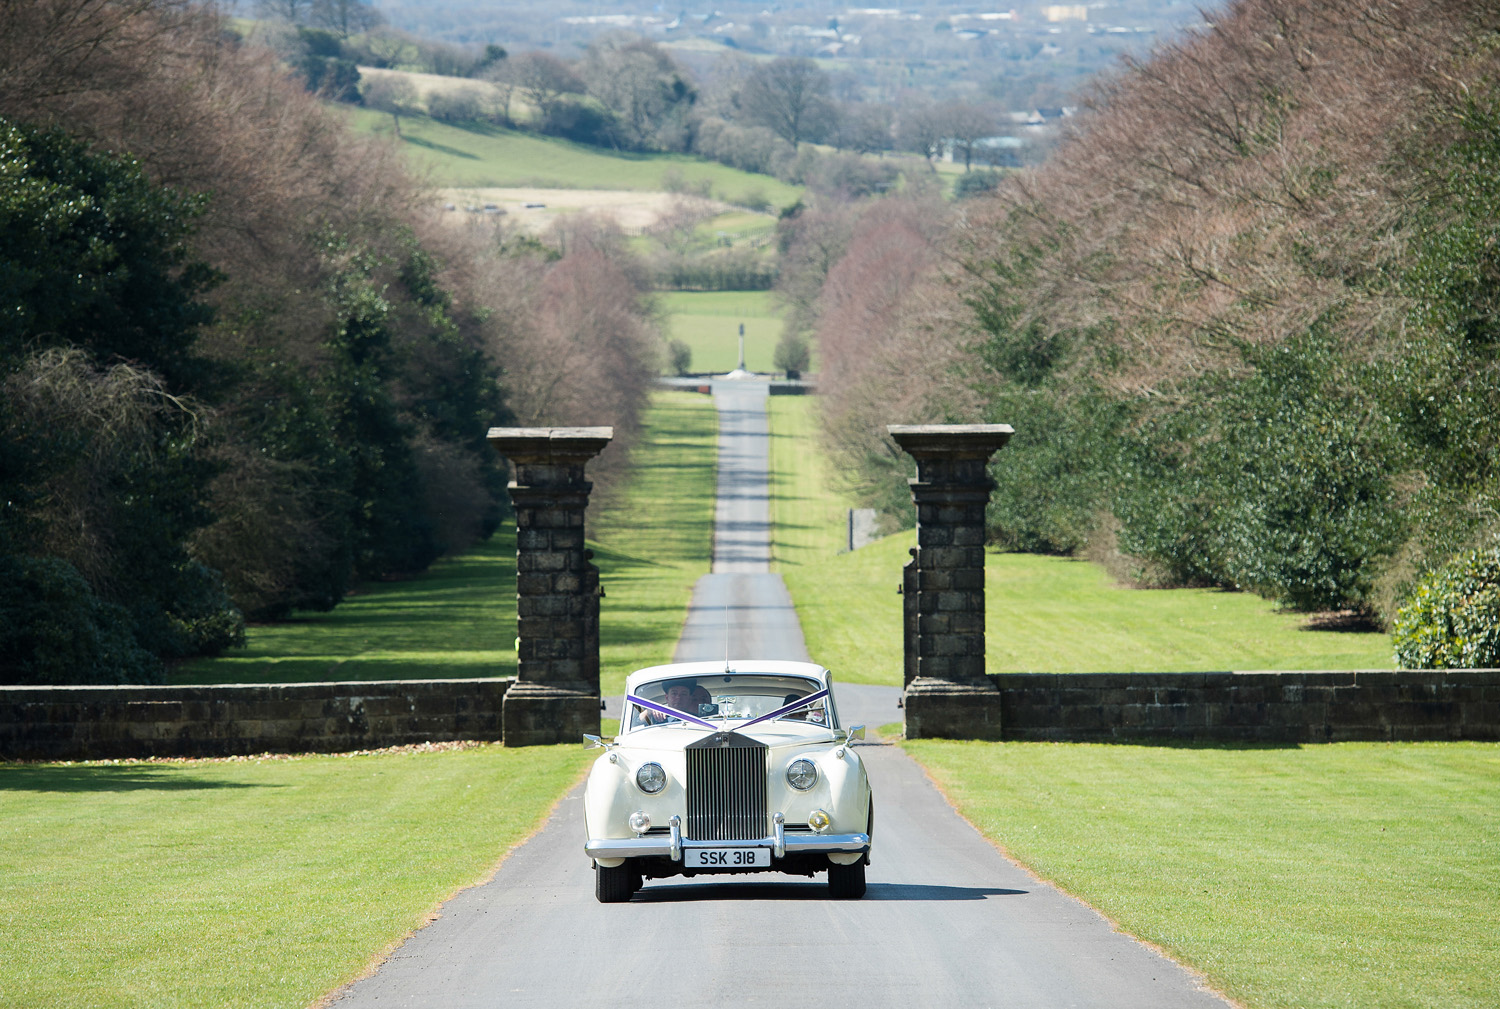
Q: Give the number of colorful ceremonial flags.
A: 0